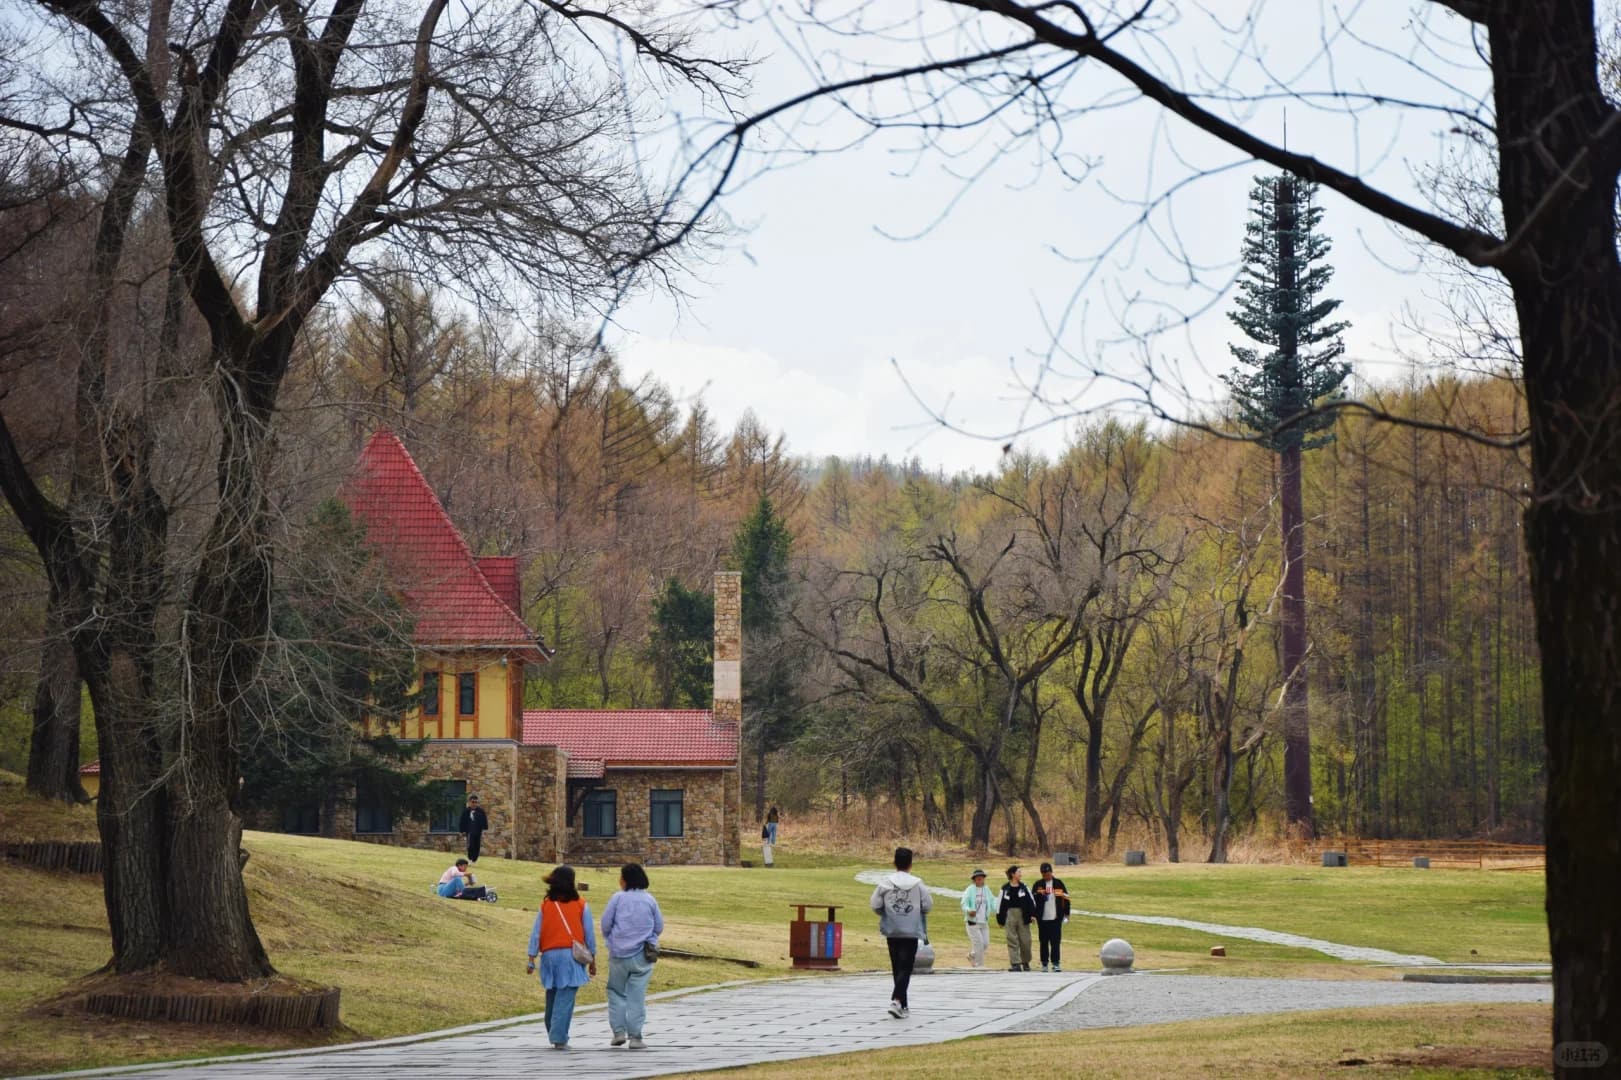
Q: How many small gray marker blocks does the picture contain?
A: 4